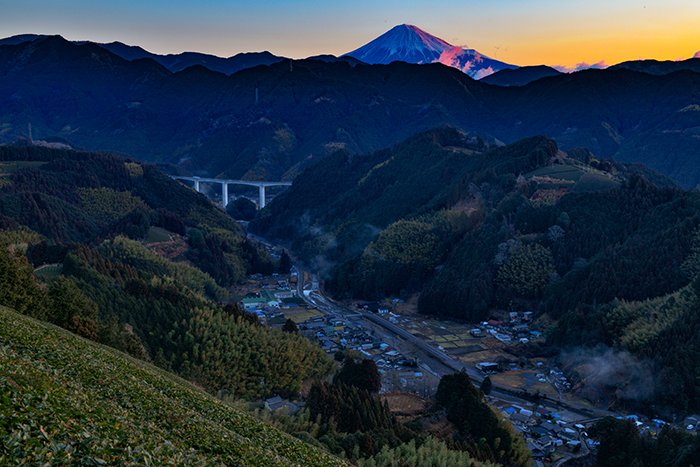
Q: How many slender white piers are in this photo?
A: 3